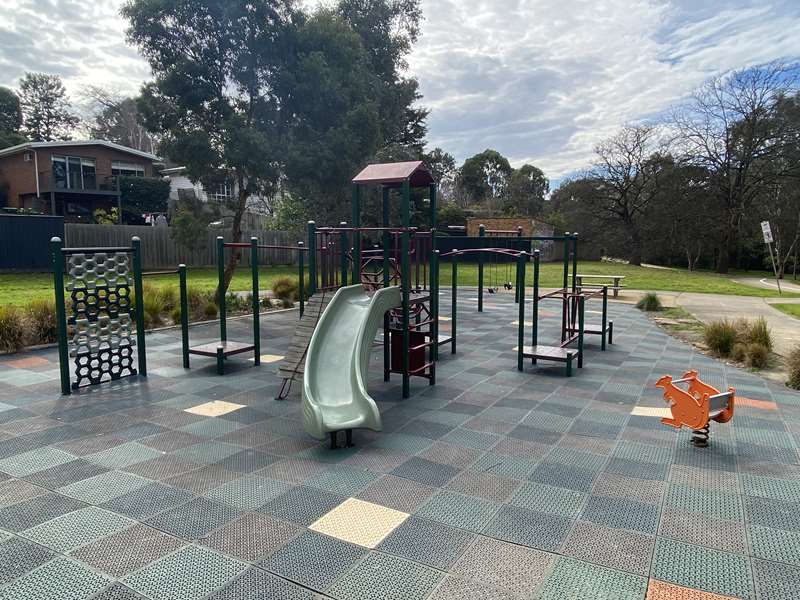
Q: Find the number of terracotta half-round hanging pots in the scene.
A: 0